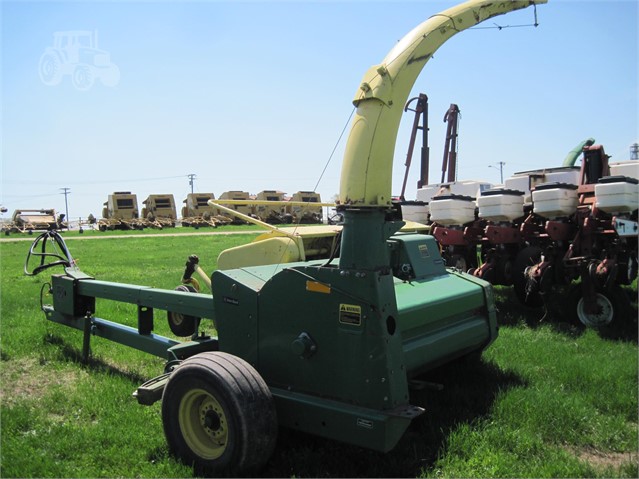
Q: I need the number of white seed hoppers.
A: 5